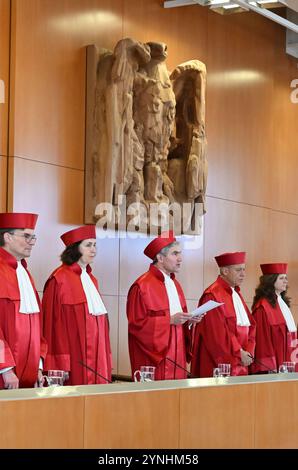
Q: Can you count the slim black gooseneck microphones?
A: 3